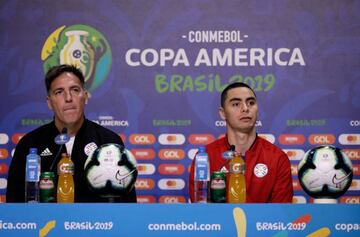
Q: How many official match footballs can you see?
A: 2